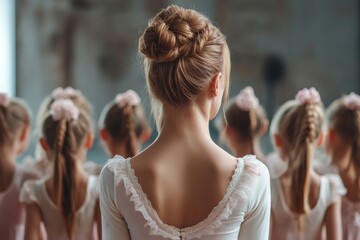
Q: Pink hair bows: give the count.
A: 7